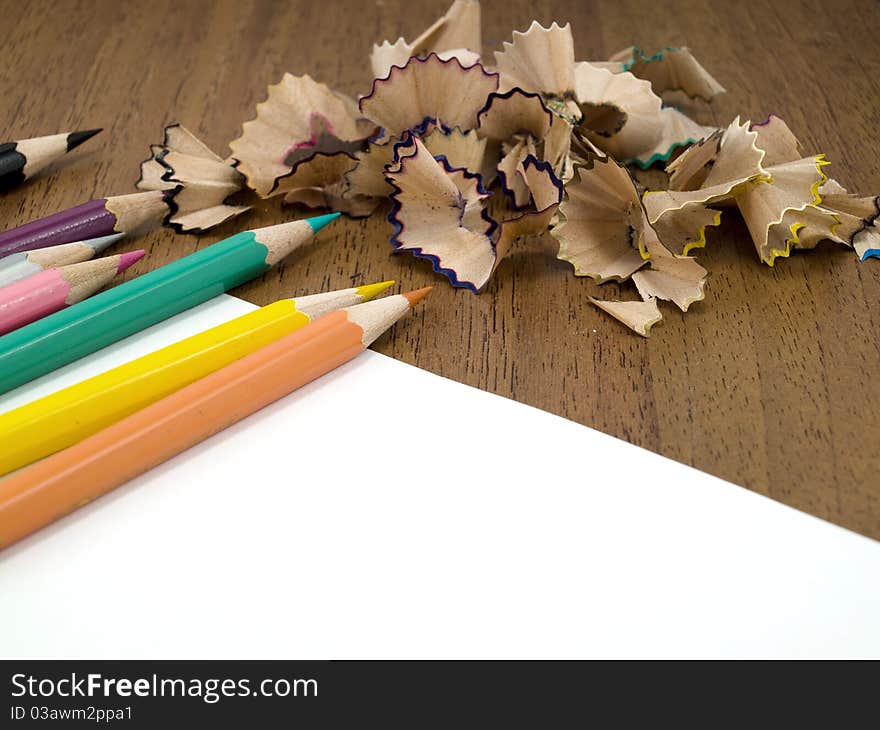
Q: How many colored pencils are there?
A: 7